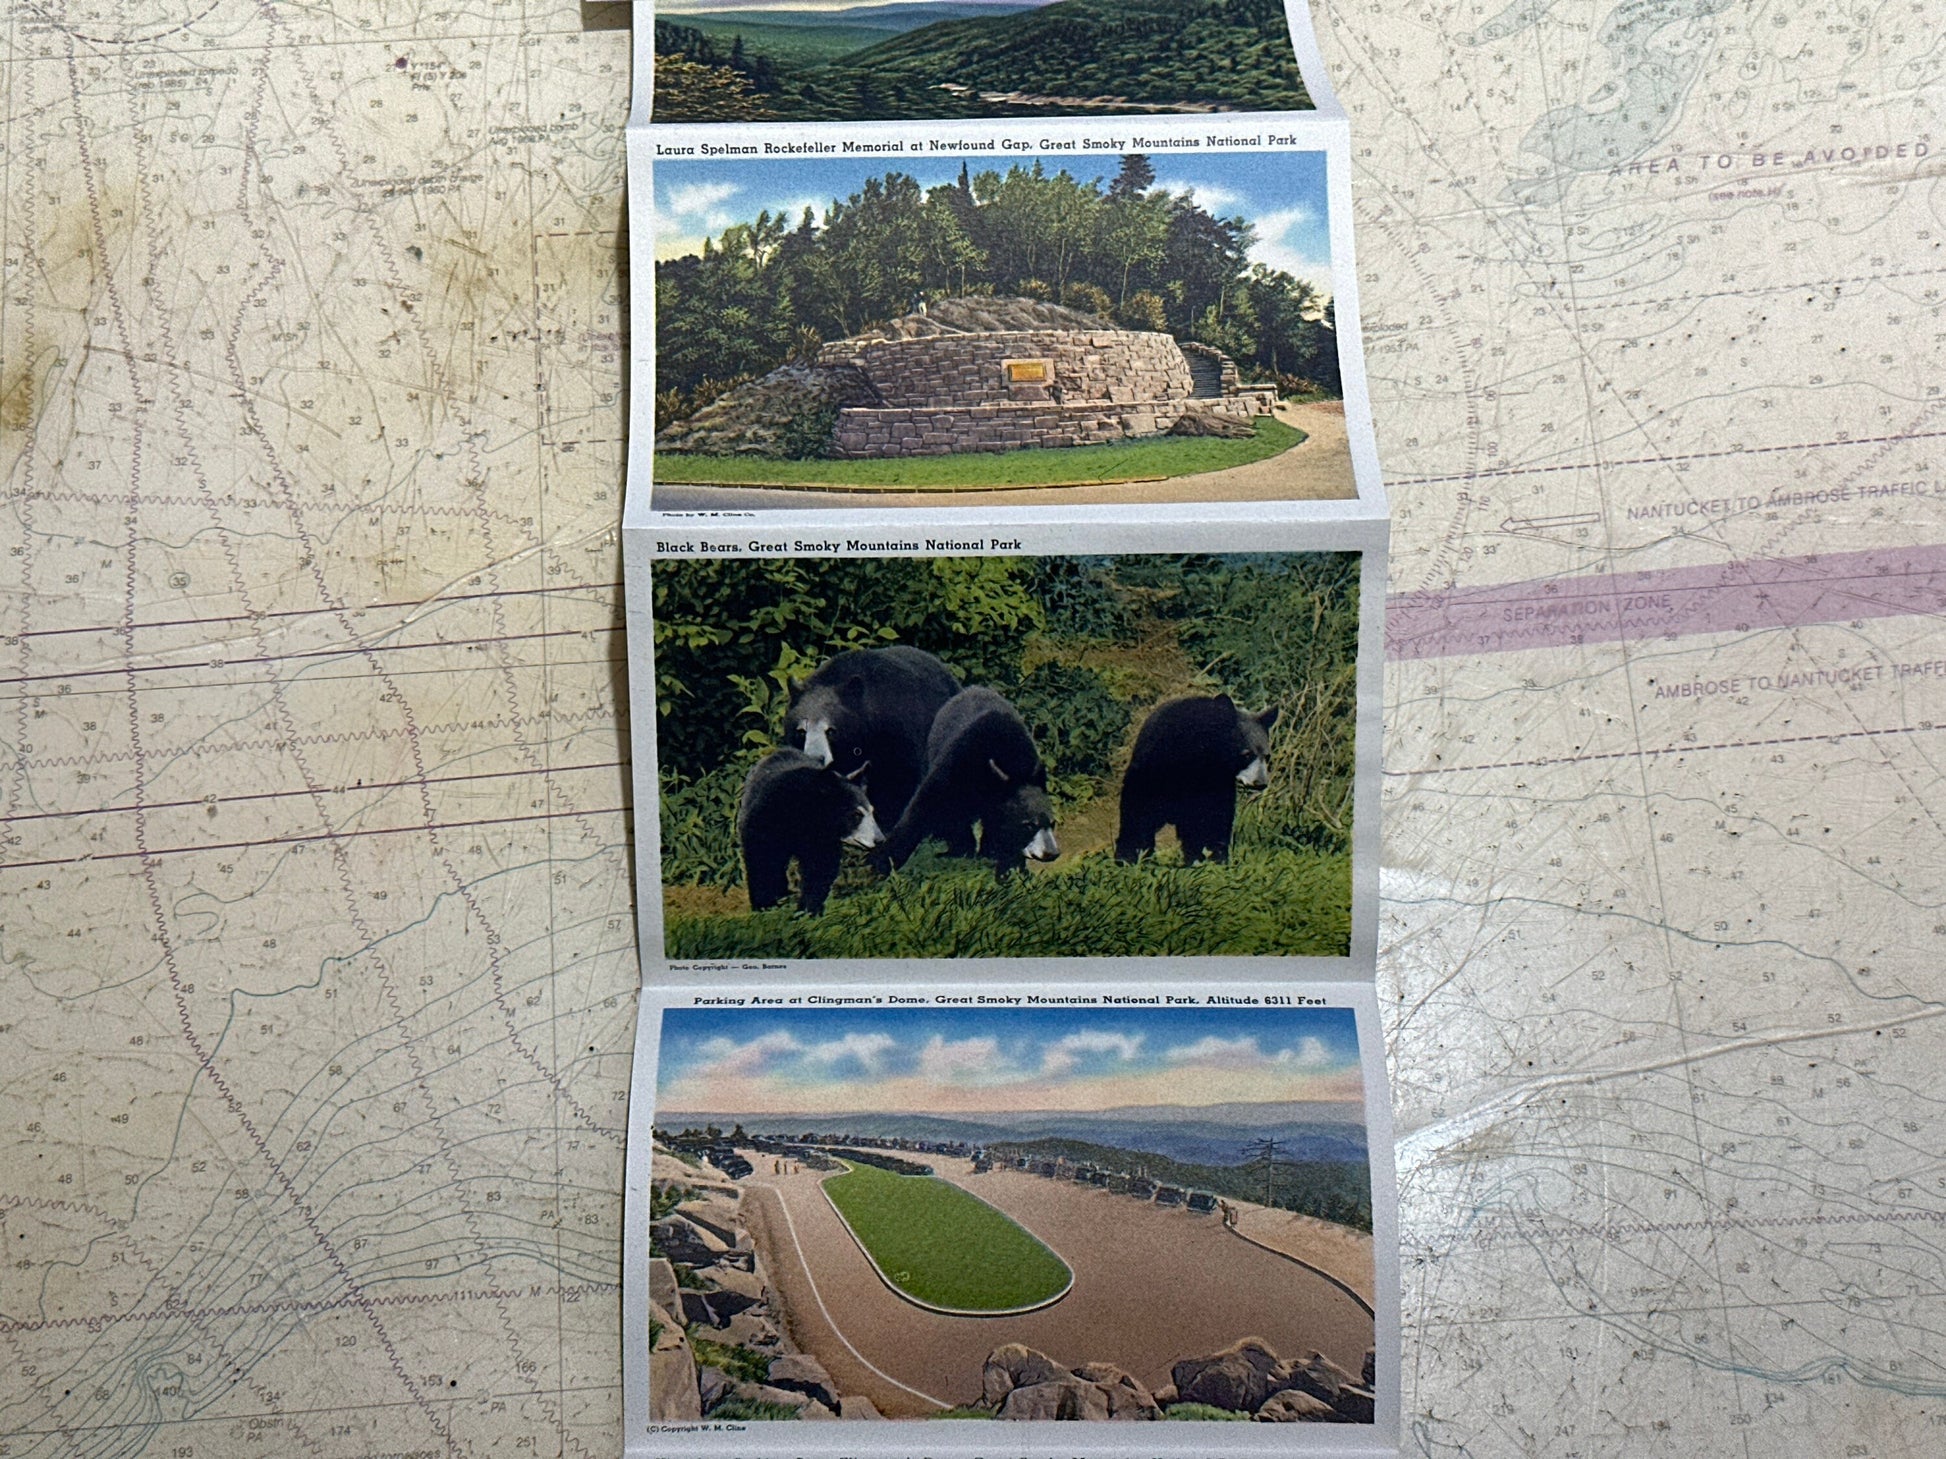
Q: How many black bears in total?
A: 4